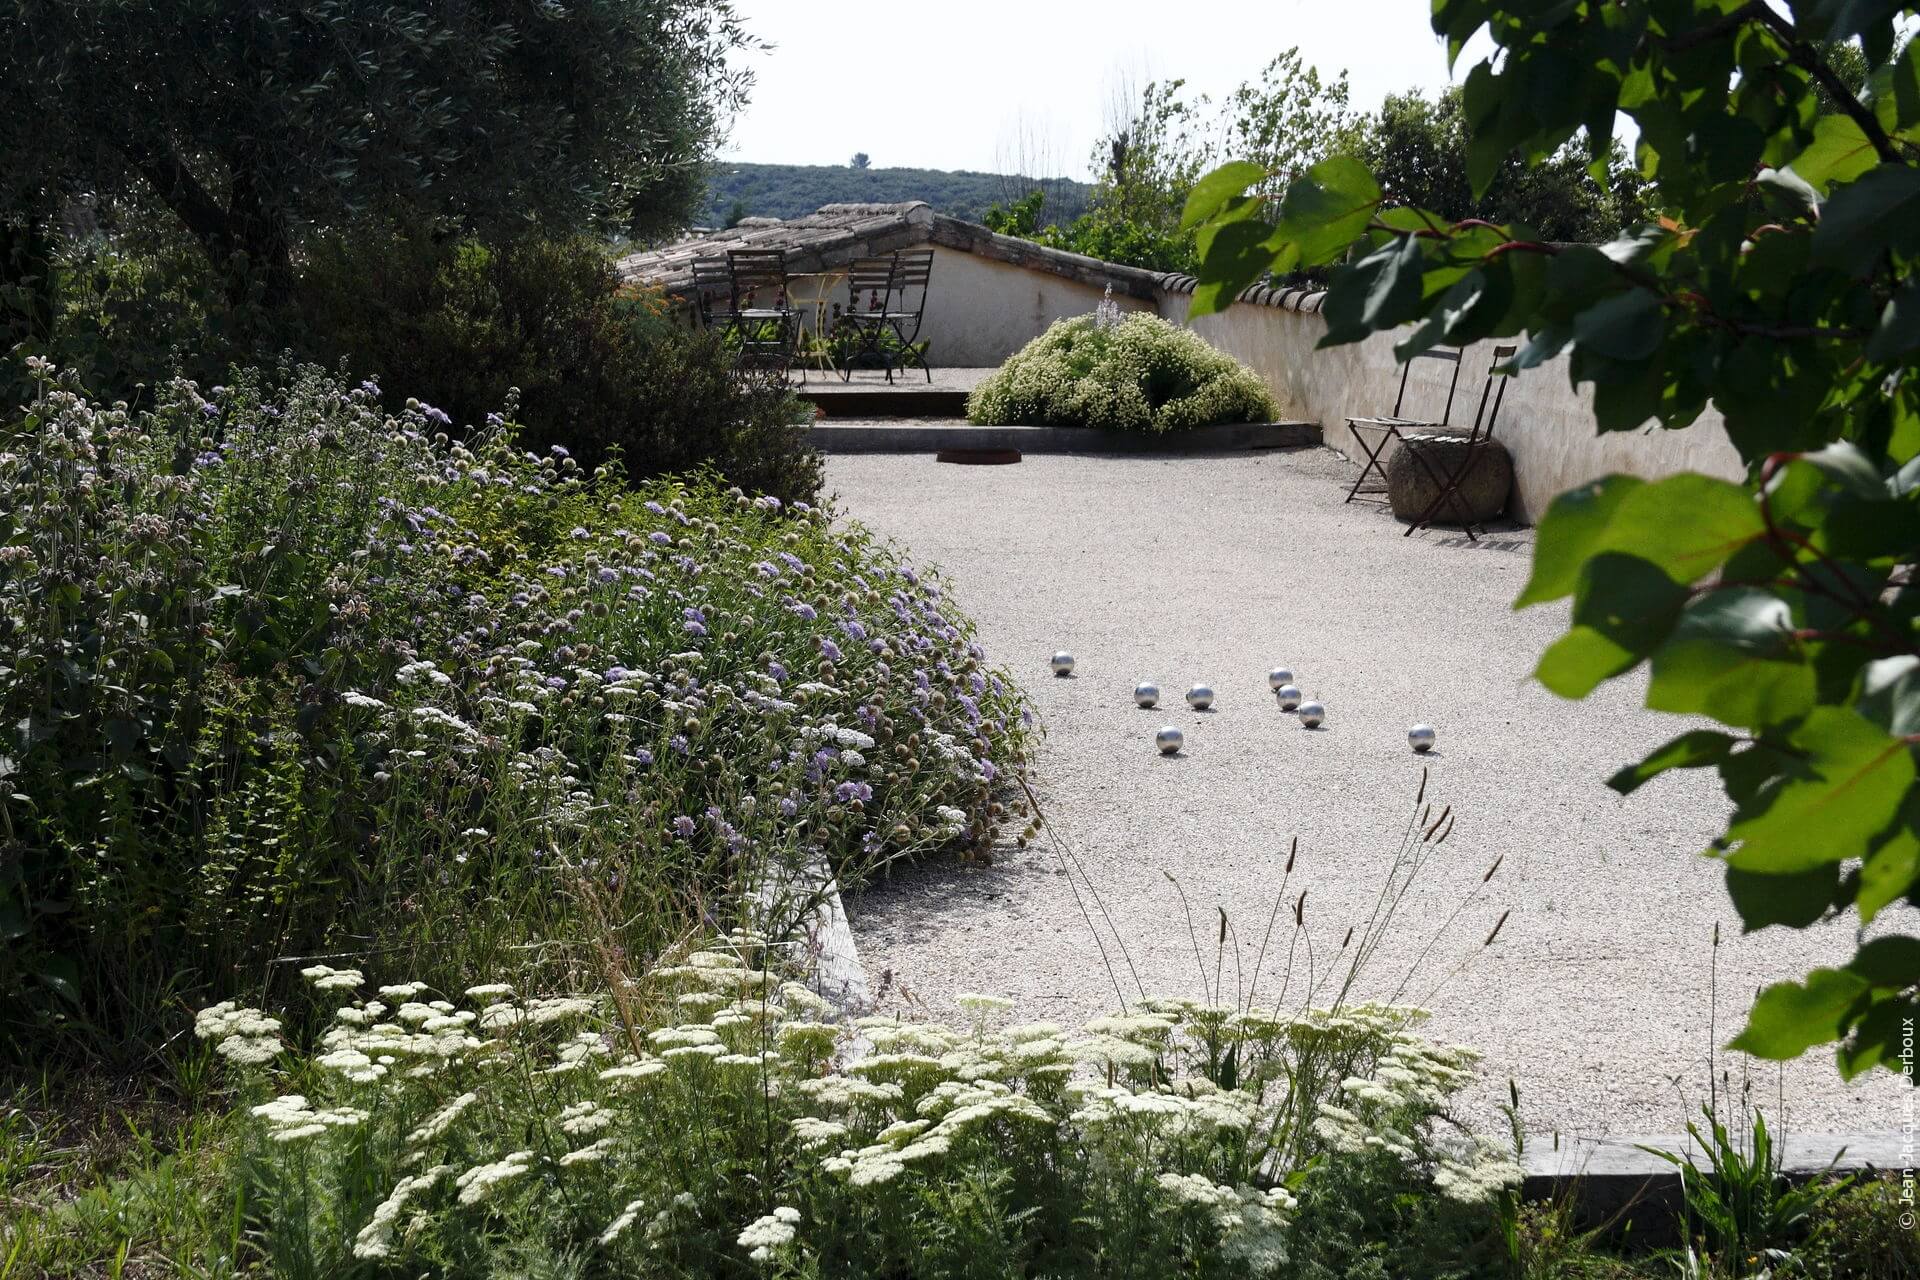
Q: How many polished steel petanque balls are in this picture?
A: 8